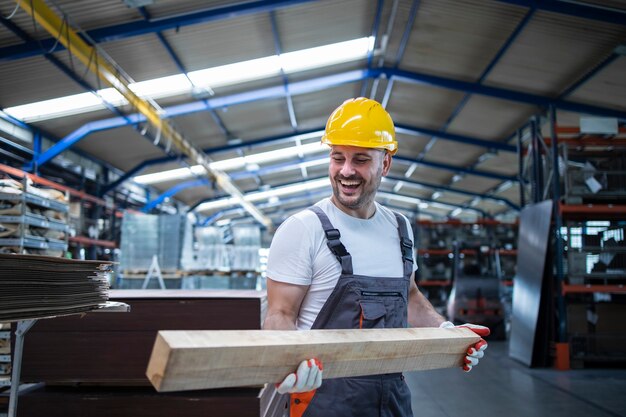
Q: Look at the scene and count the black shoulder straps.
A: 2